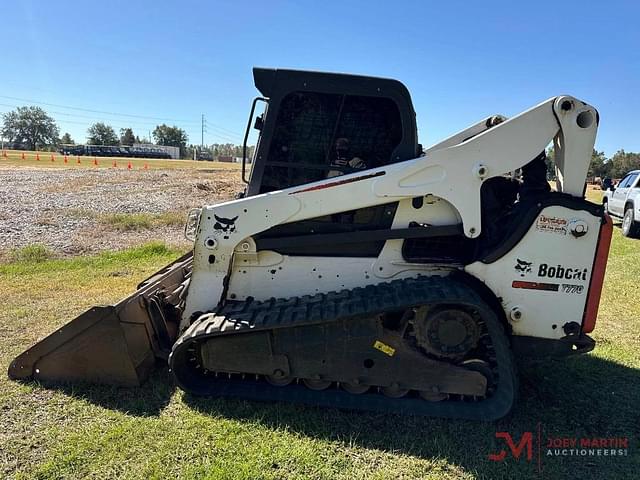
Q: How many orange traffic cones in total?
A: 10